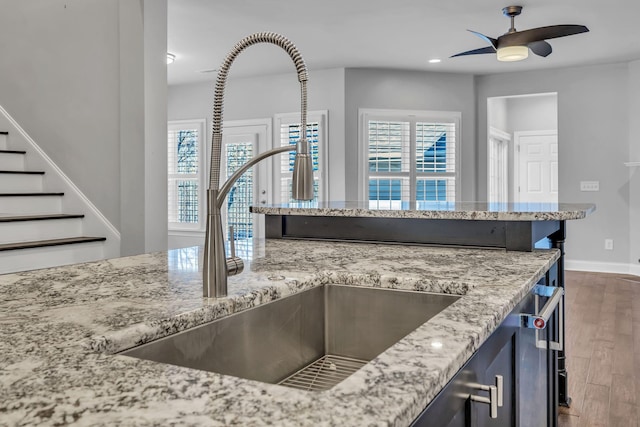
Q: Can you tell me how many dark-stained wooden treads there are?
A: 6